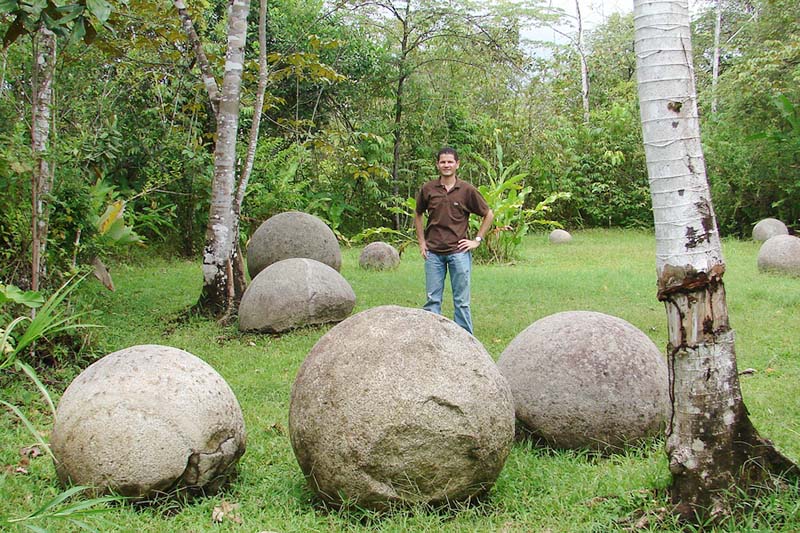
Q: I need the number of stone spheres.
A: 9